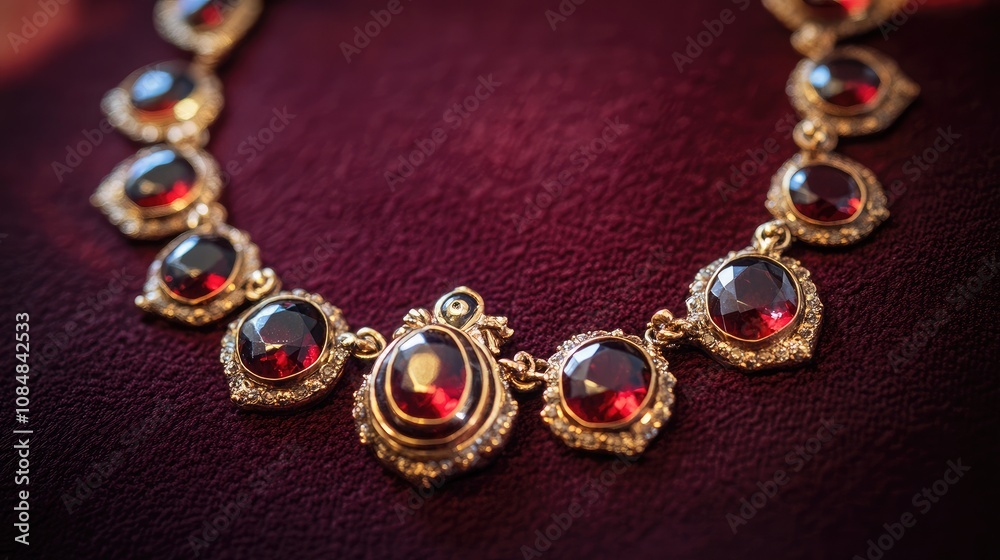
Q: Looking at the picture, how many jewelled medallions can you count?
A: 11